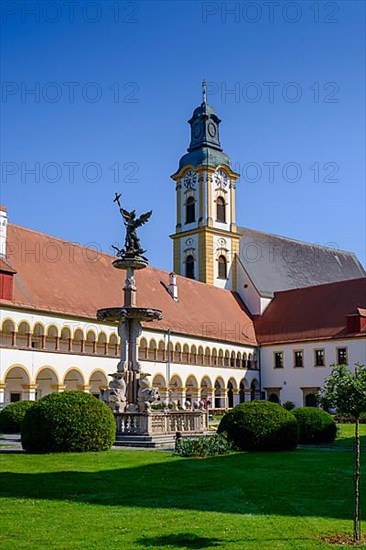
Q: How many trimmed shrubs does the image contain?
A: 4